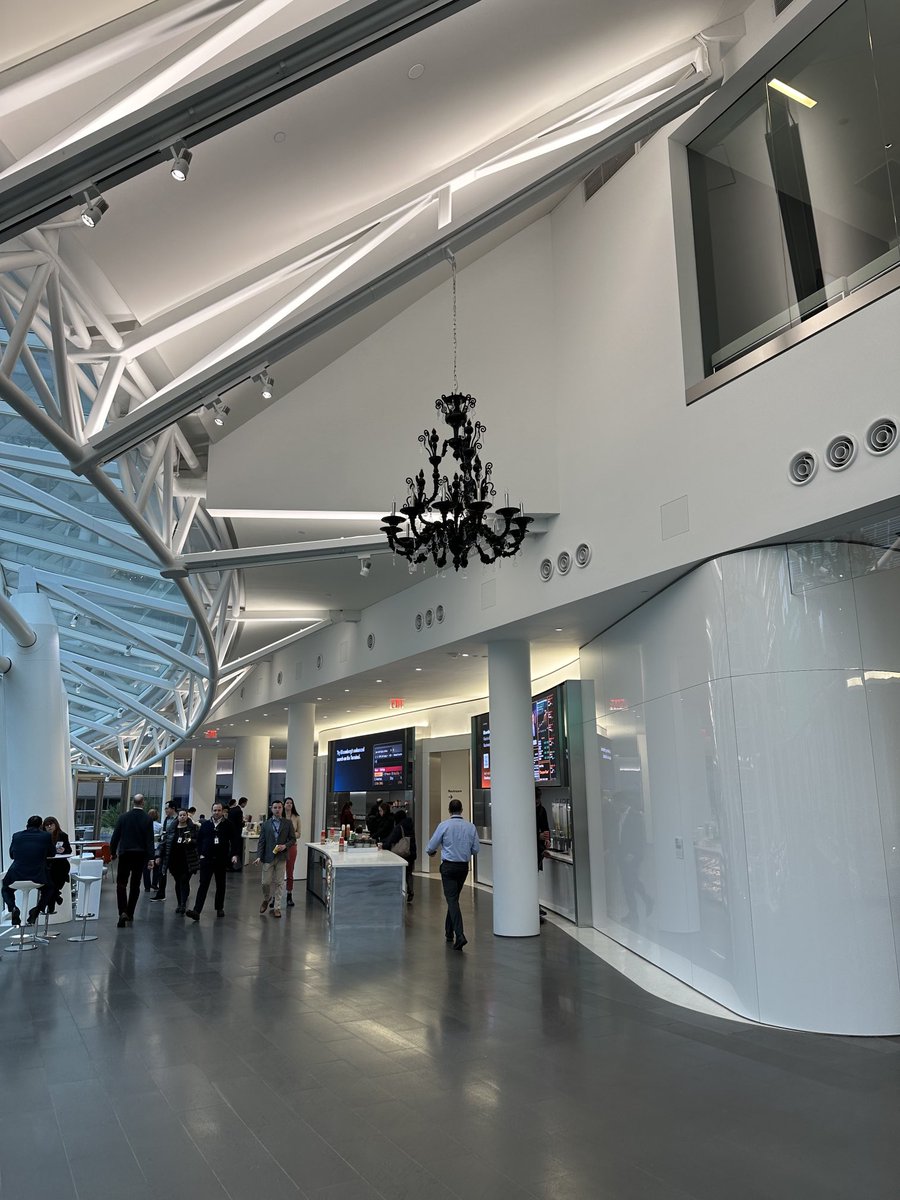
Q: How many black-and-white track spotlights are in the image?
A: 5